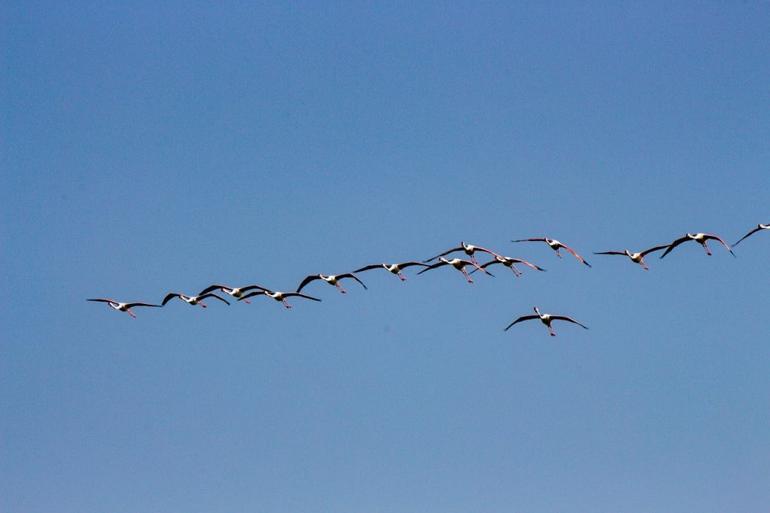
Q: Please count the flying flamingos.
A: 14